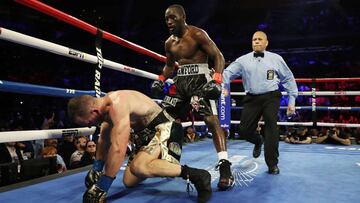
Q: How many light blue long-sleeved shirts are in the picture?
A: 1